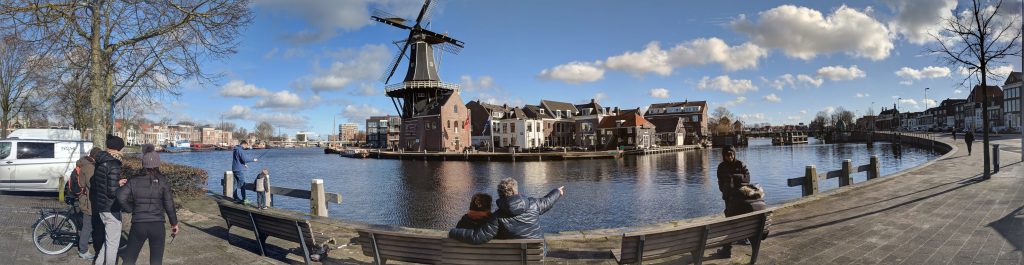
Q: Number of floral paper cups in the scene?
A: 0